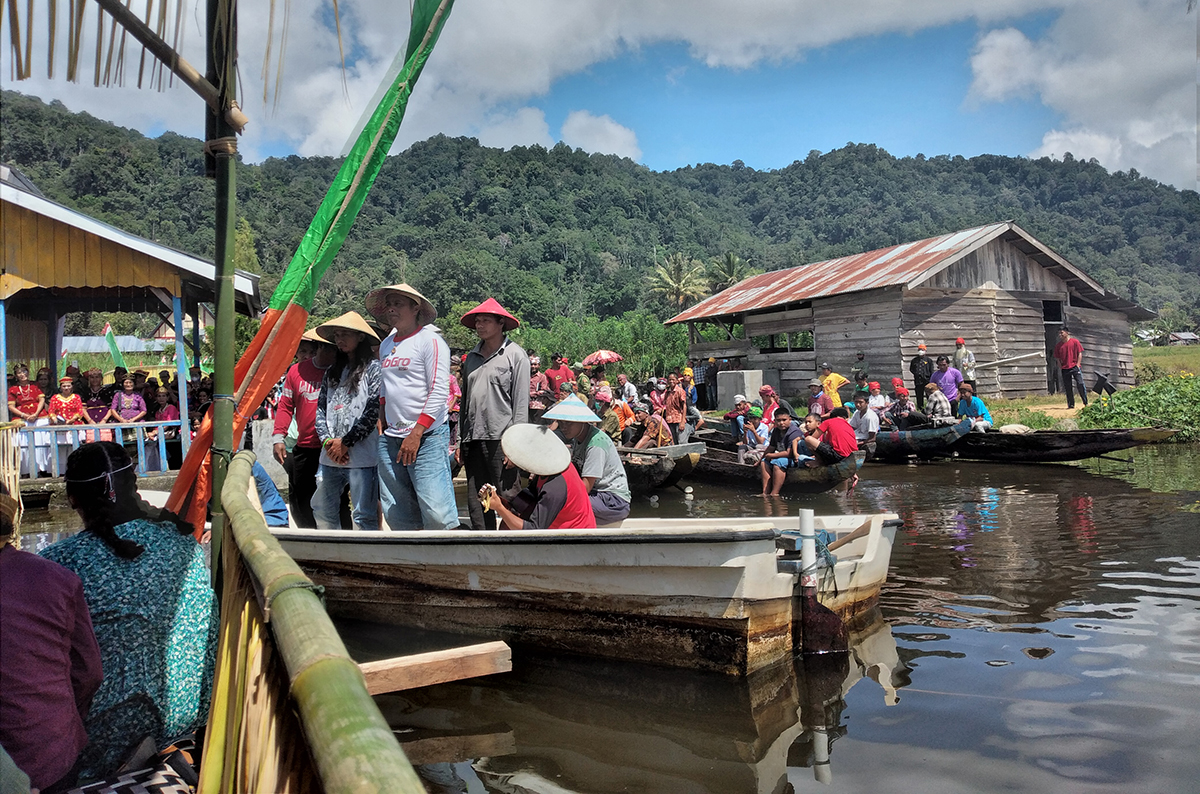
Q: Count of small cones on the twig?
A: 0